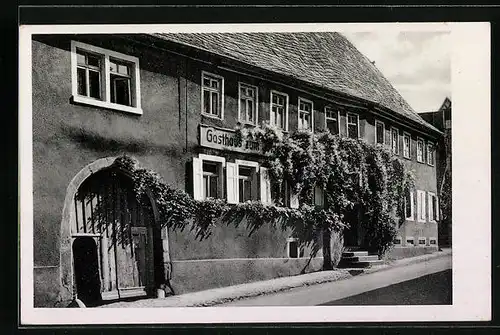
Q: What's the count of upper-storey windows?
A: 12